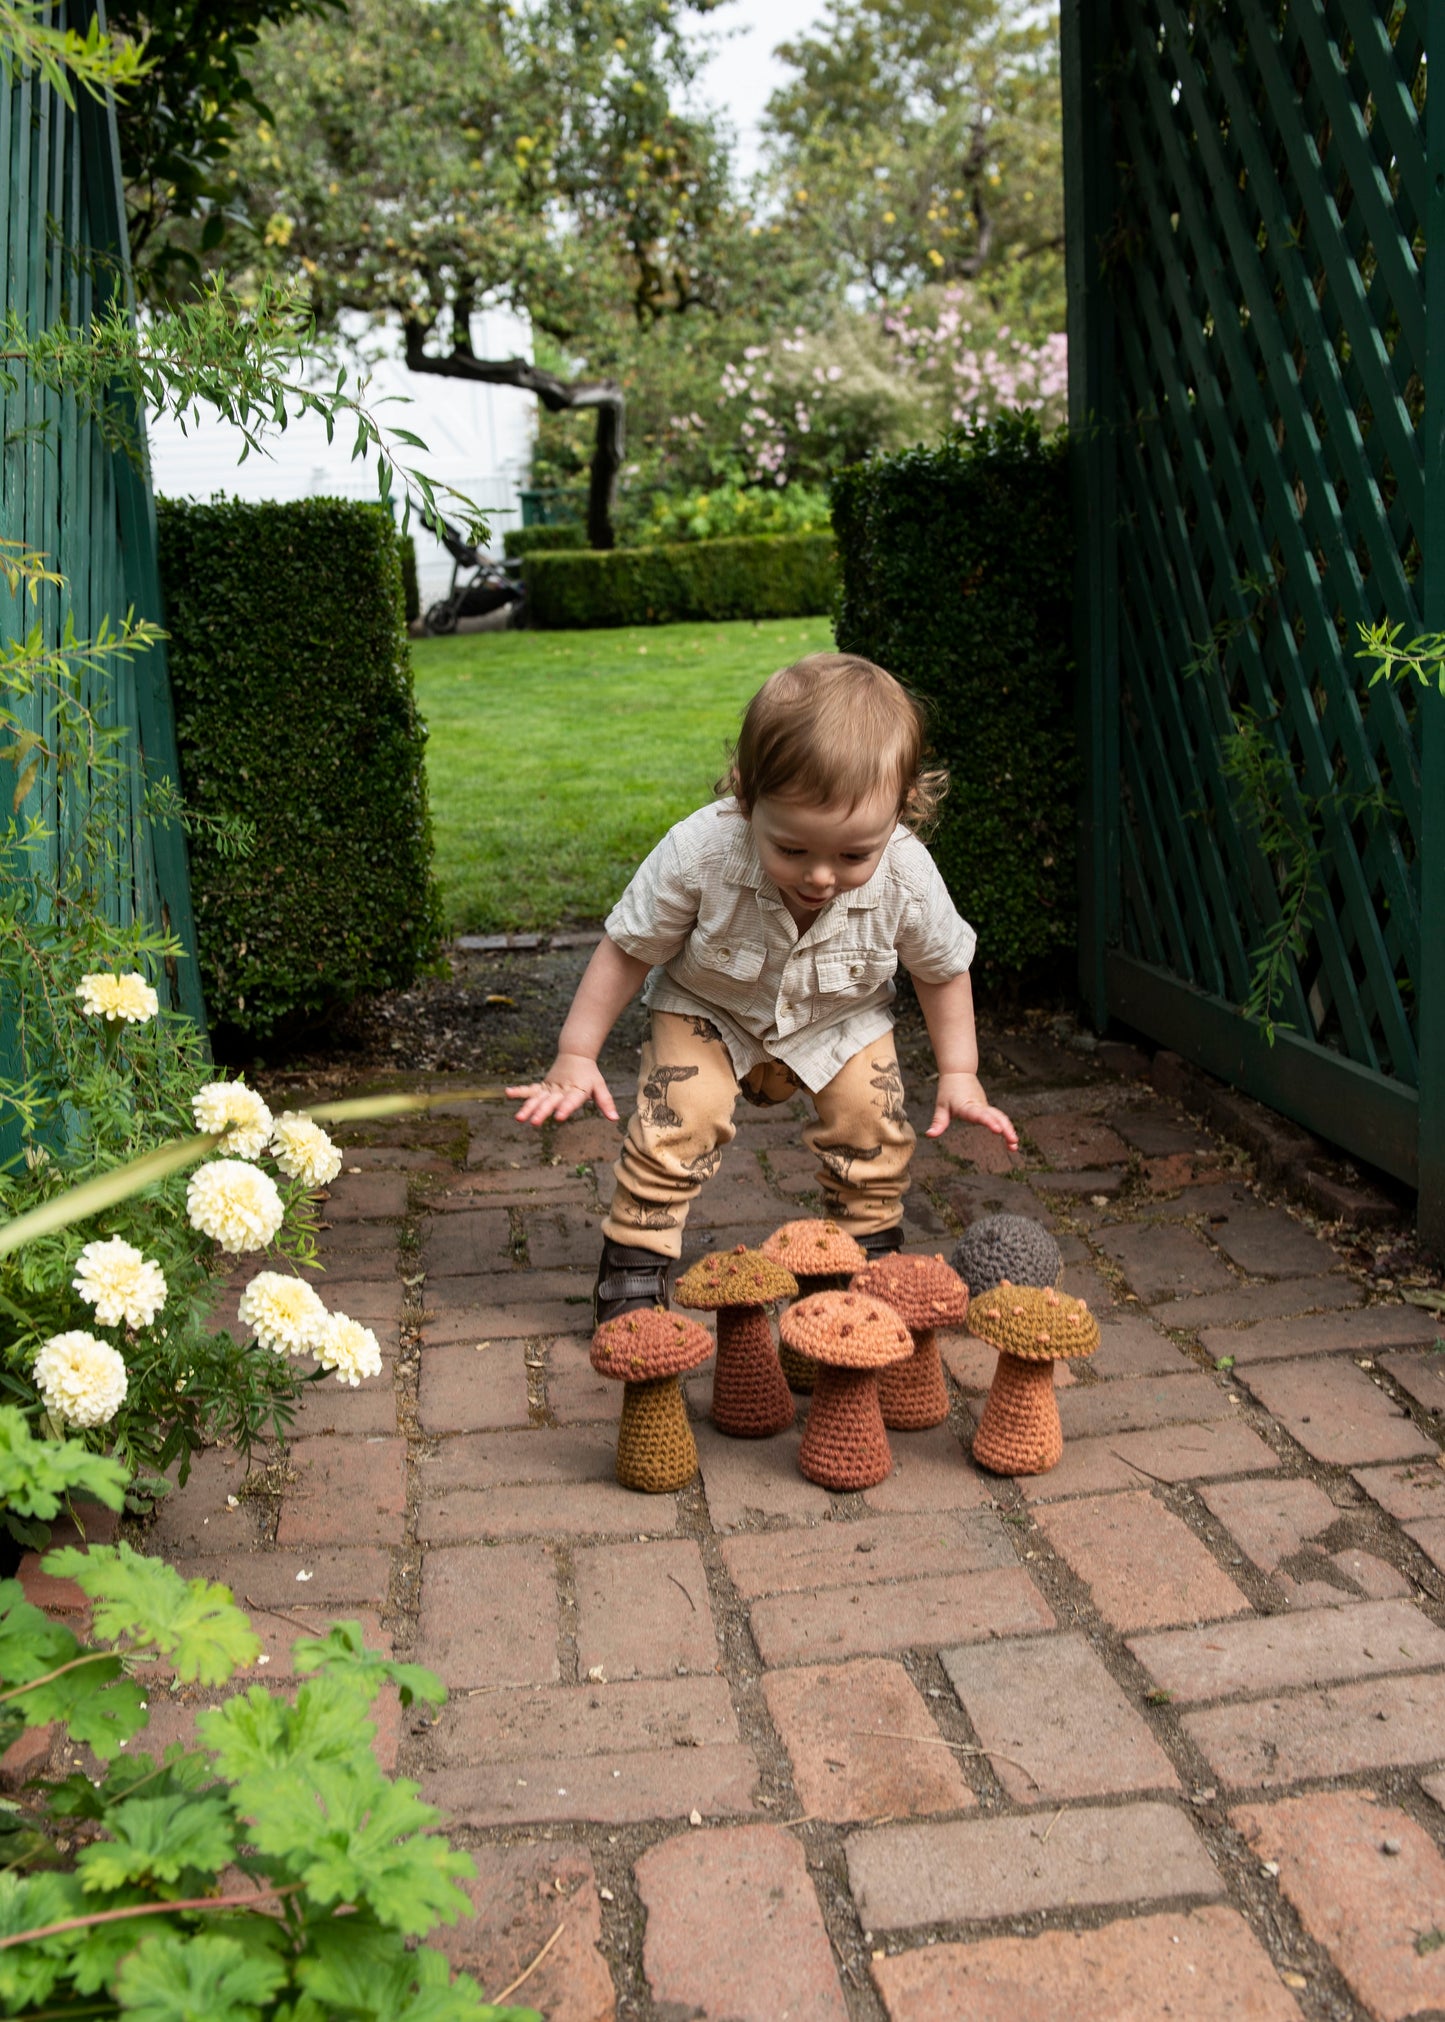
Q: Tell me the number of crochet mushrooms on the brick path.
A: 6